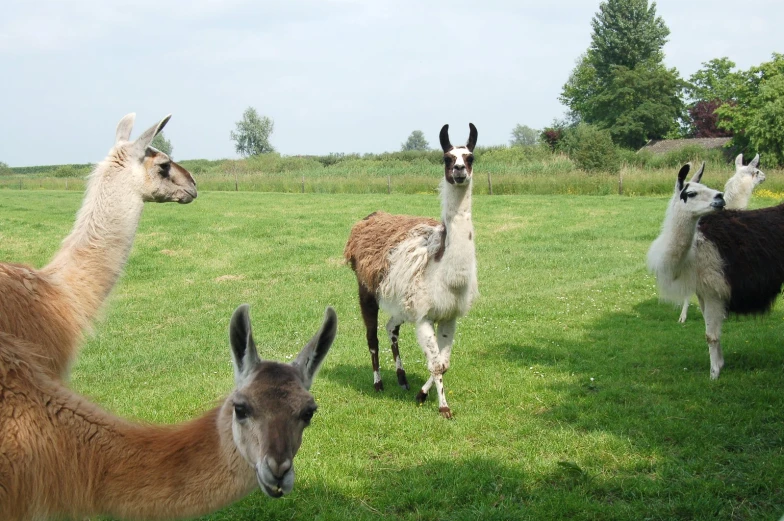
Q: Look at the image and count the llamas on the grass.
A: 5